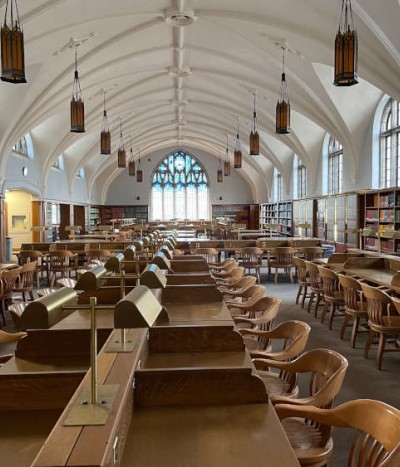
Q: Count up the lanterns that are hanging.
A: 12